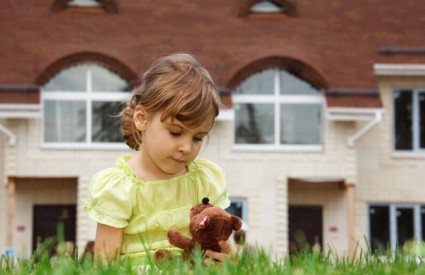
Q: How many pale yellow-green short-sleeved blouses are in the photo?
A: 1